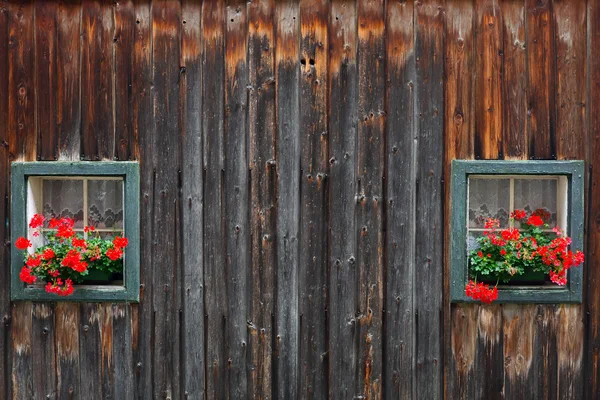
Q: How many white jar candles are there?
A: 0